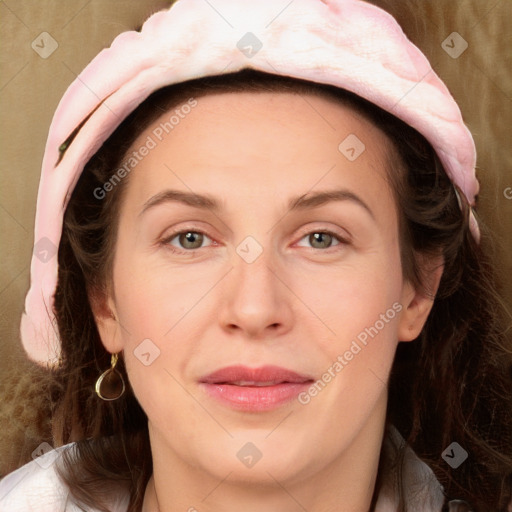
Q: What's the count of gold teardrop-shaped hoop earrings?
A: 1